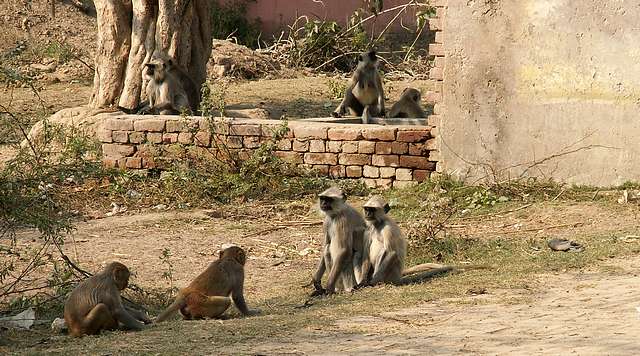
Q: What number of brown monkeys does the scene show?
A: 2